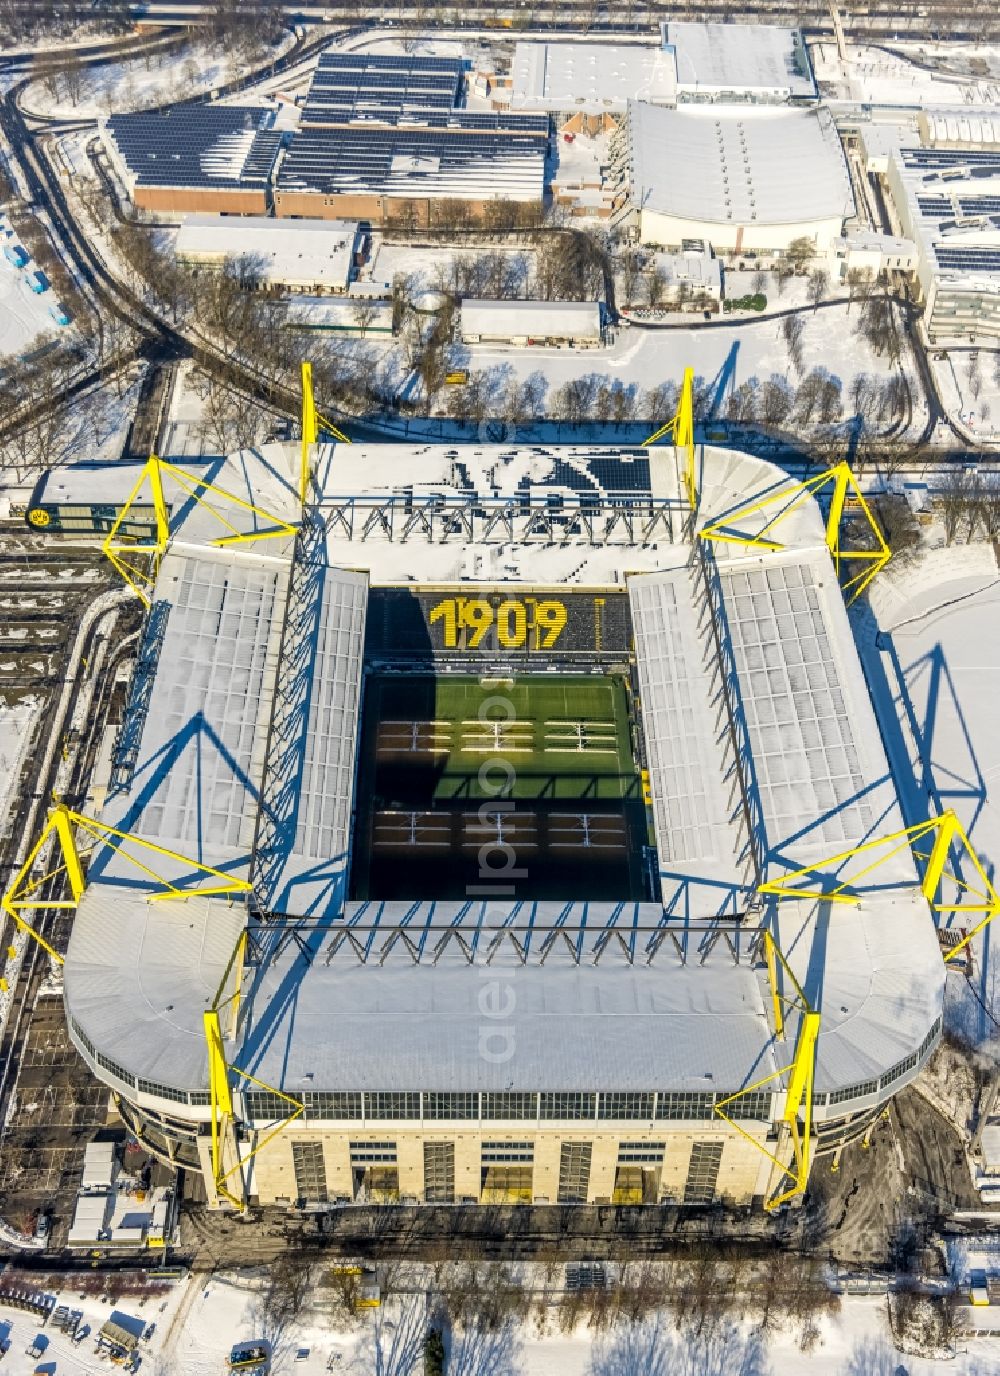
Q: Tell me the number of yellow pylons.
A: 8